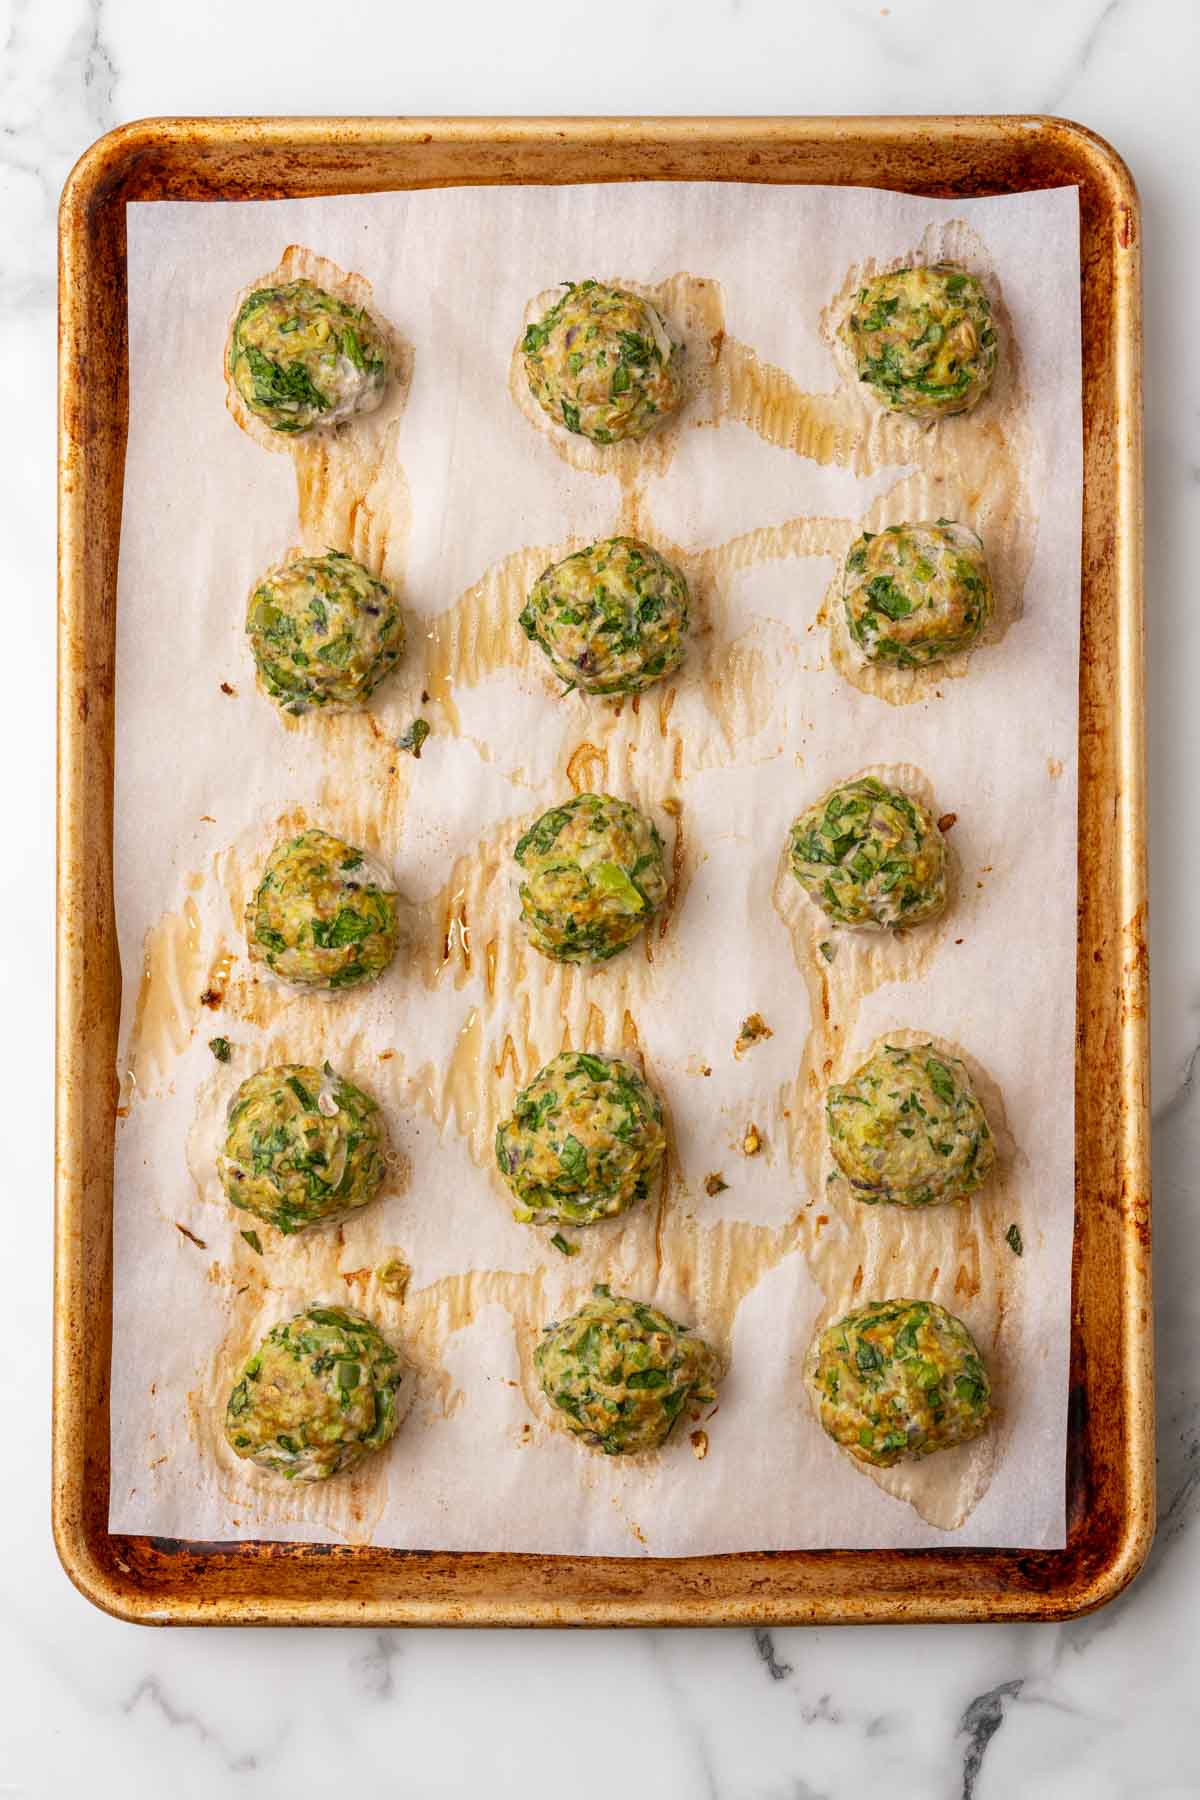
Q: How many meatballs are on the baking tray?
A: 15